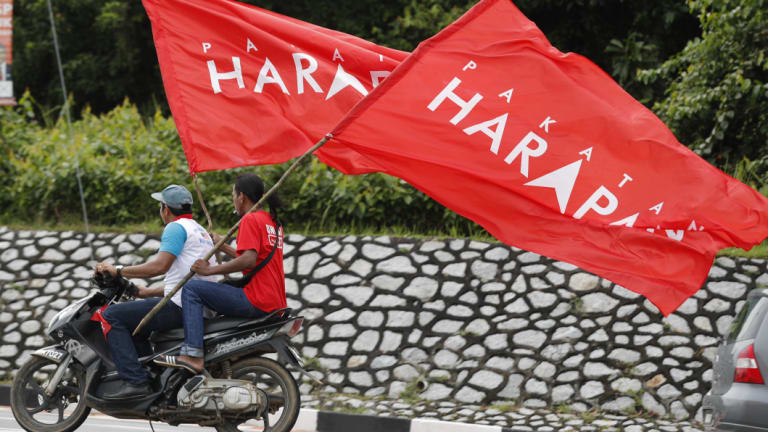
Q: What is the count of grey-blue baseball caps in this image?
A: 1